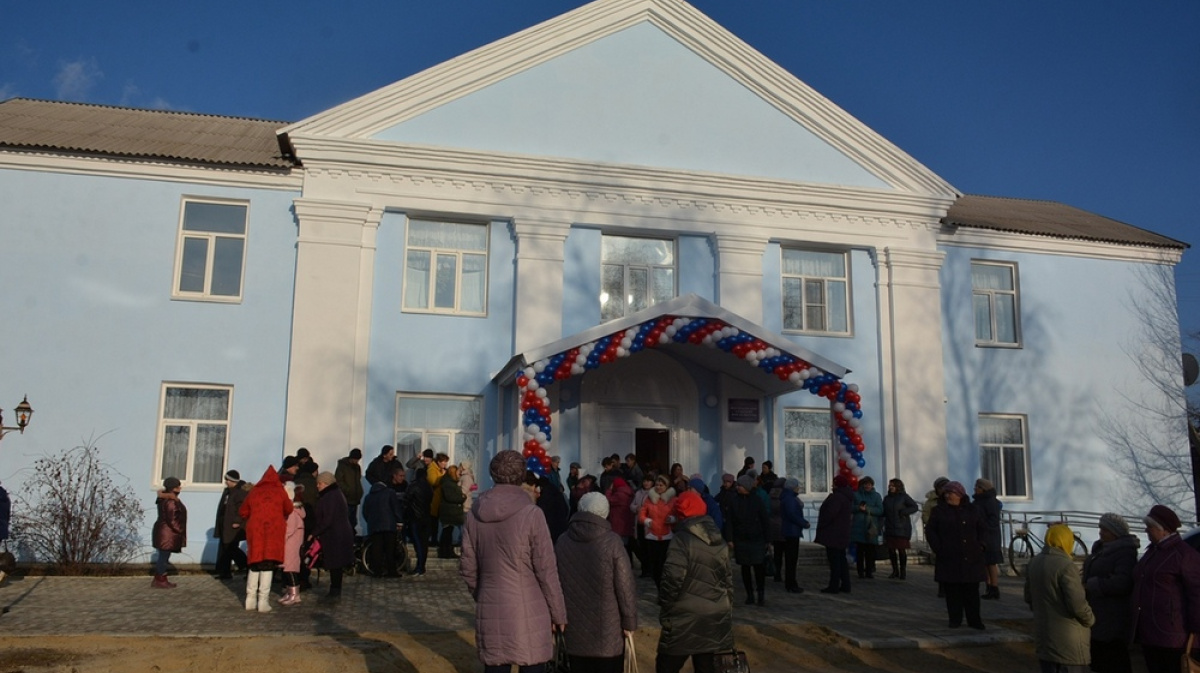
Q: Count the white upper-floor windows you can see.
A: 5